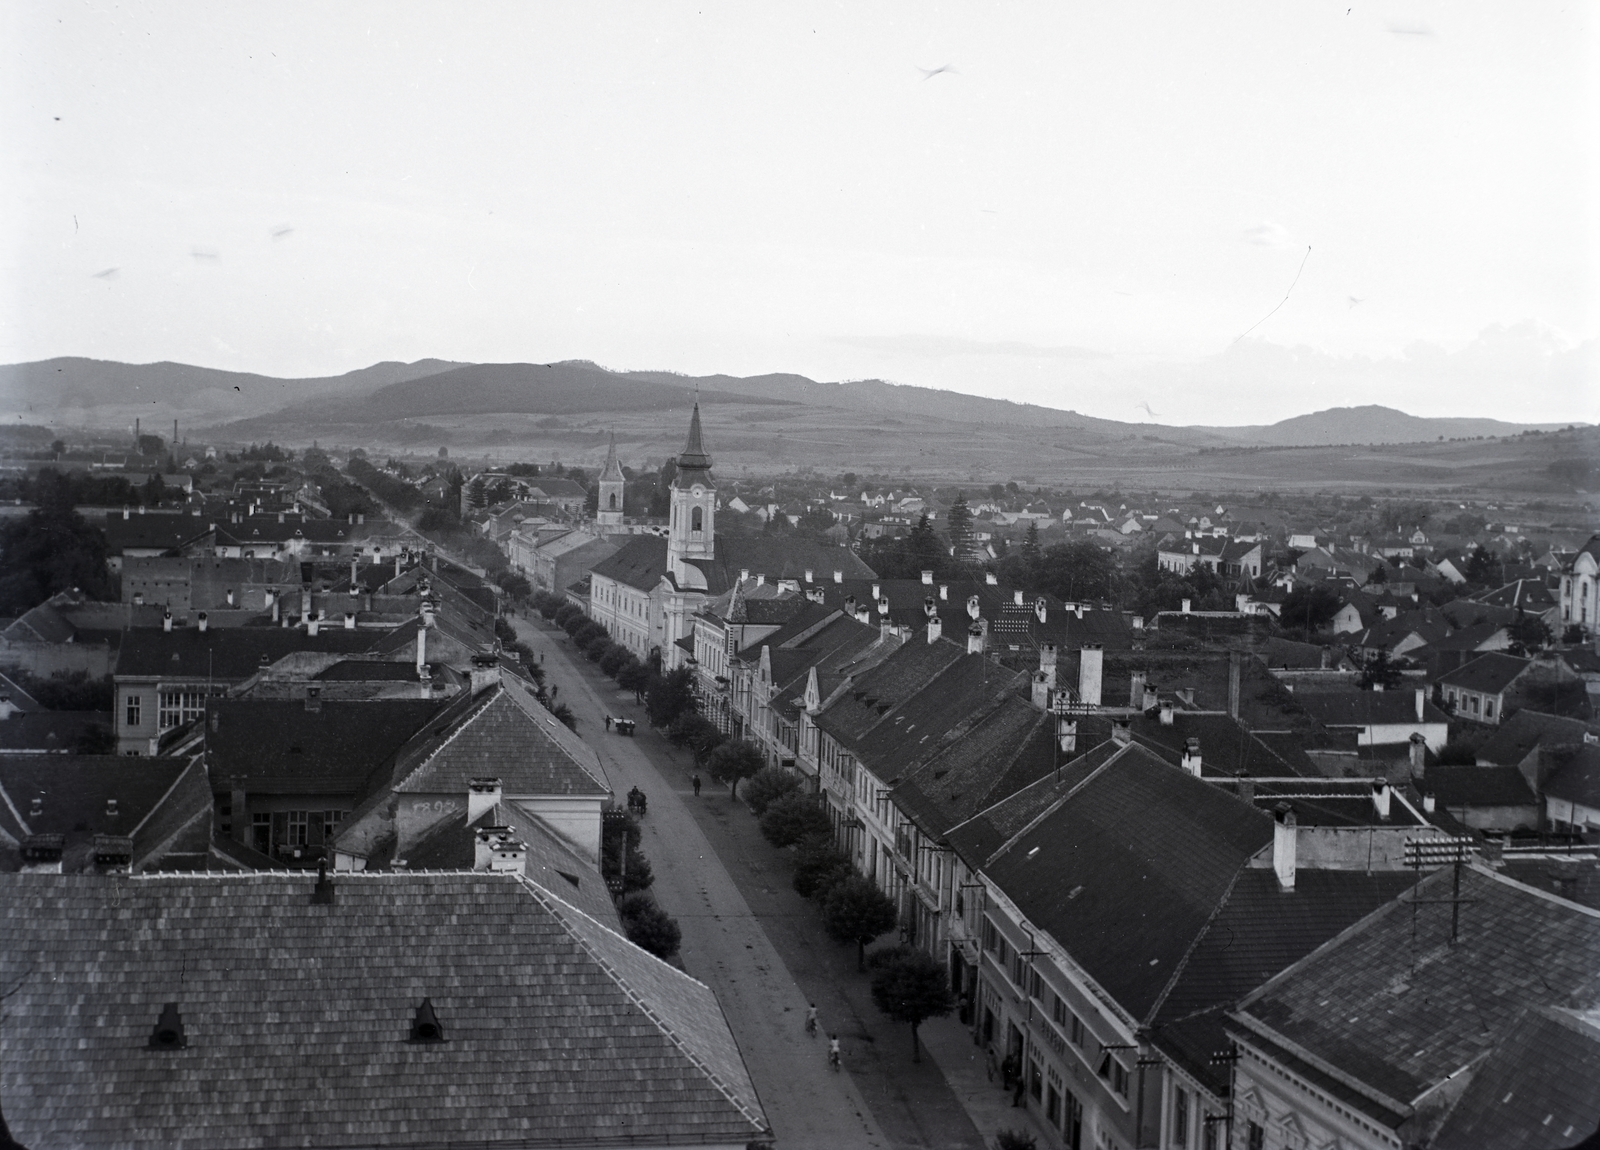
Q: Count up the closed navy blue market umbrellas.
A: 0